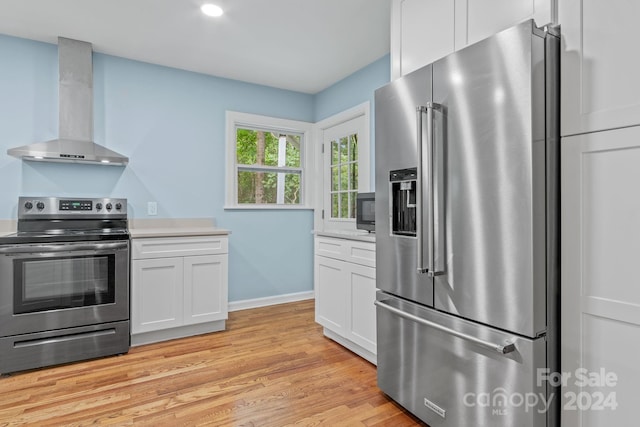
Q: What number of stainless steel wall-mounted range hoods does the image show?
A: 1